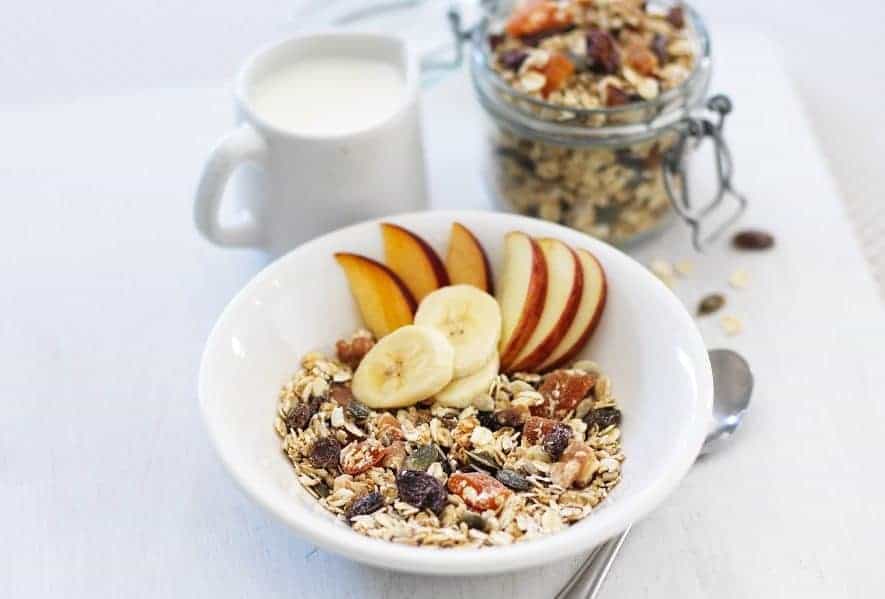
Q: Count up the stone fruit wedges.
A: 3